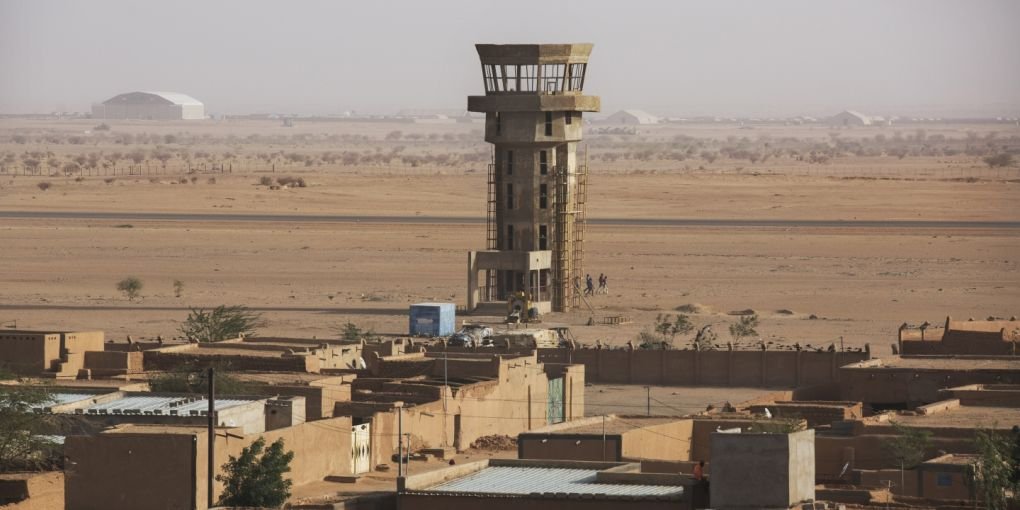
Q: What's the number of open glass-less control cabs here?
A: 1